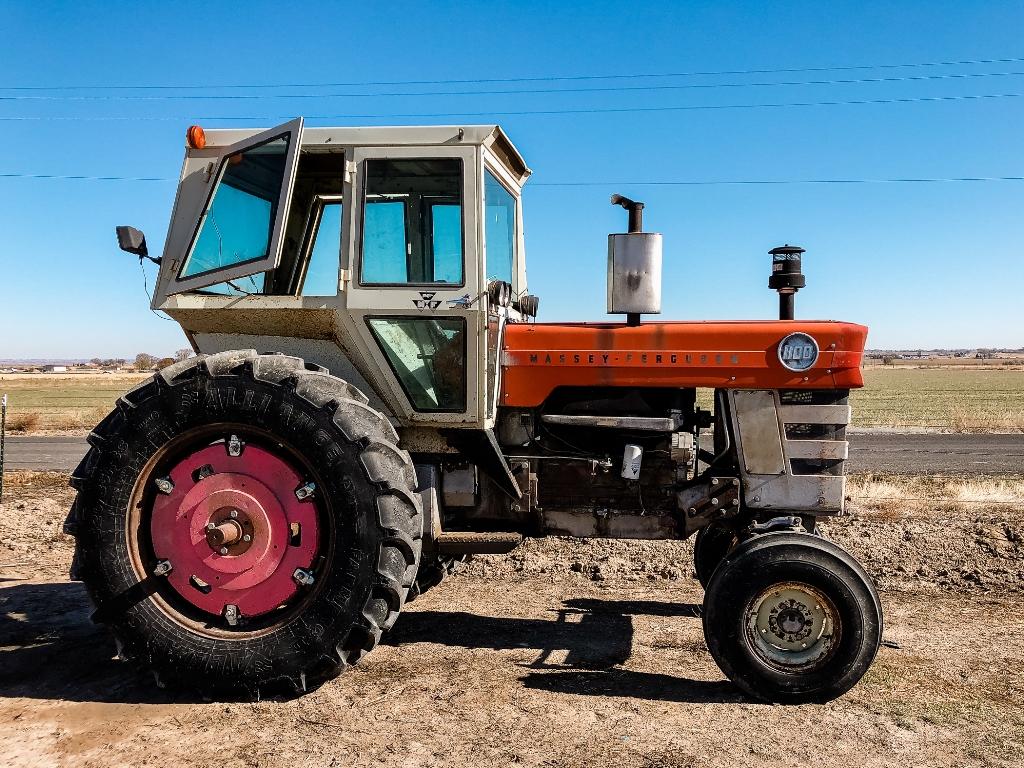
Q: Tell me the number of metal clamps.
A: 6